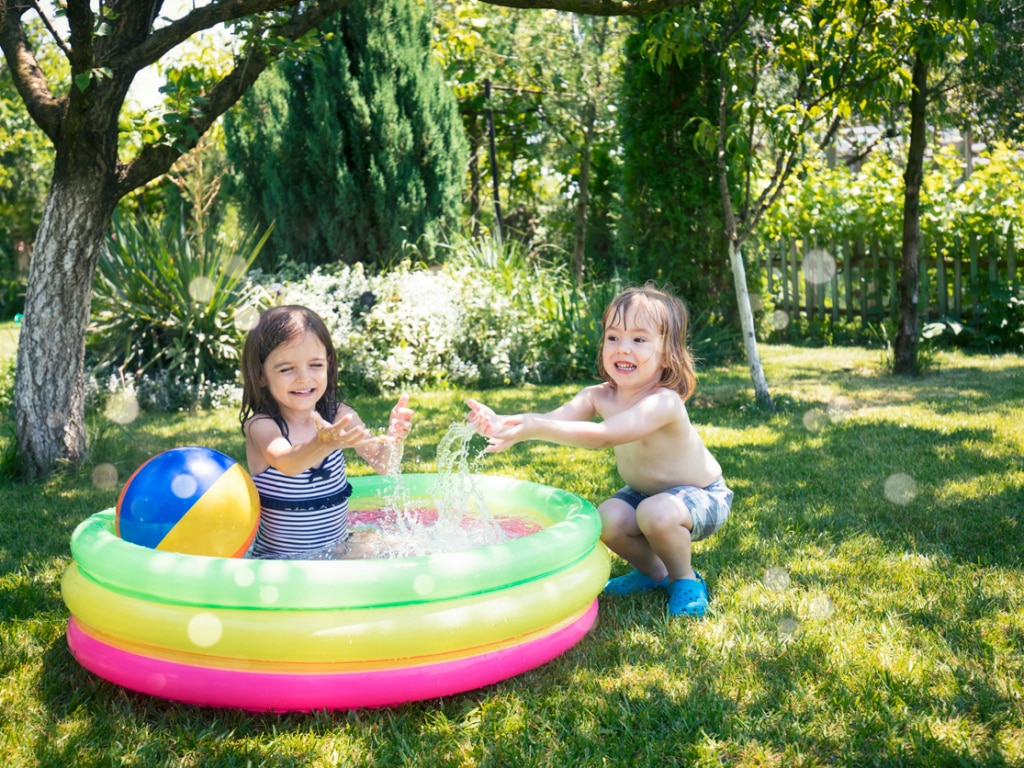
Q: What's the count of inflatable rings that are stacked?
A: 3